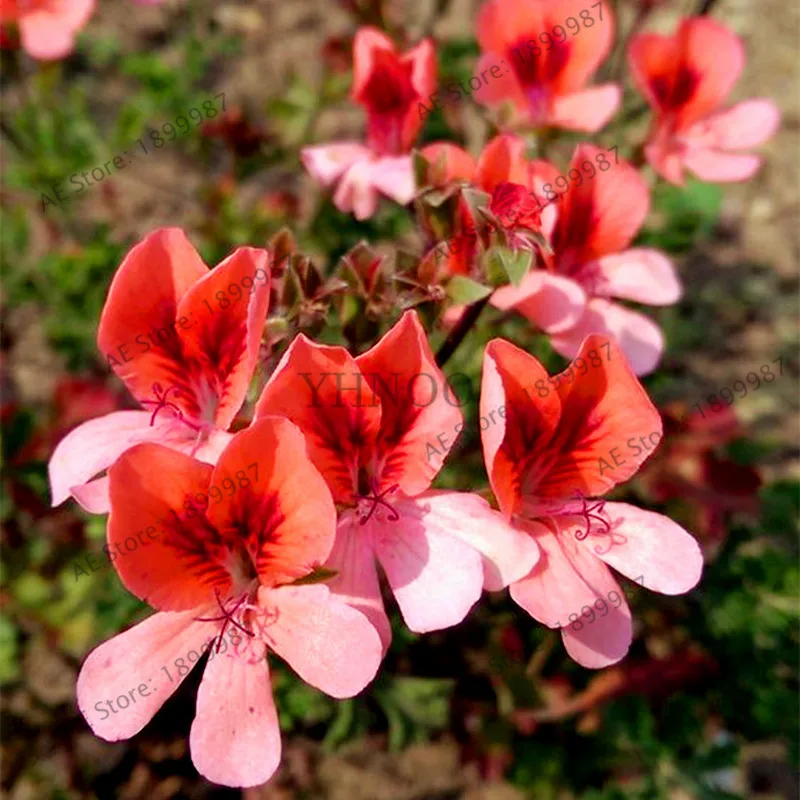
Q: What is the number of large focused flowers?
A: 4